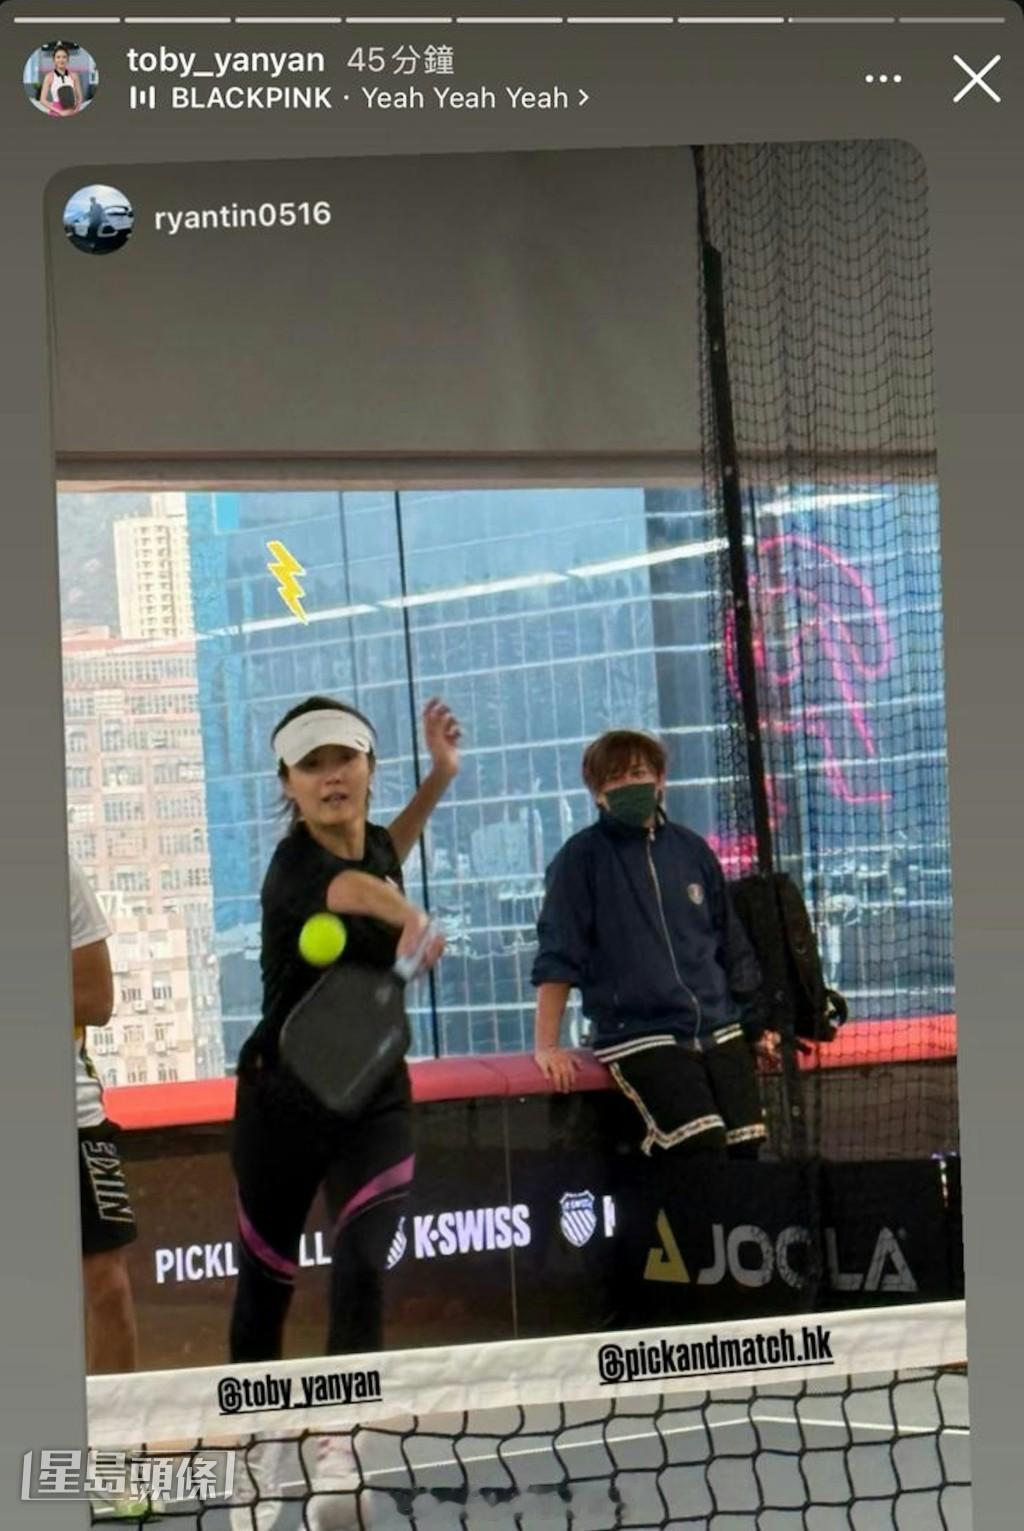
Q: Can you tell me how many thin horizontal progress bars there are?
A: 9